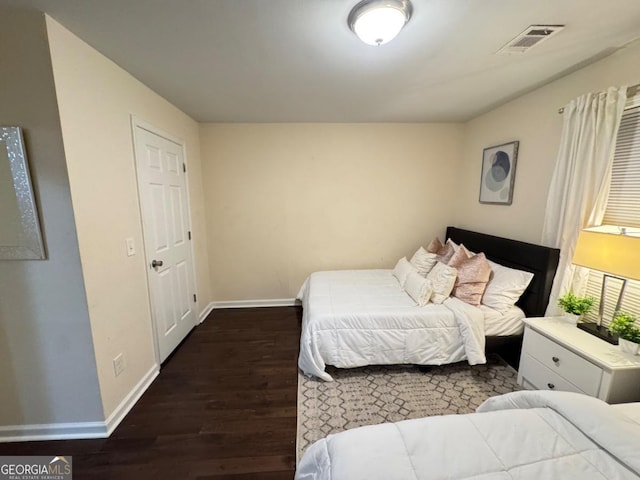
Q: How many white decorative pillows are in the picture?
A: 4